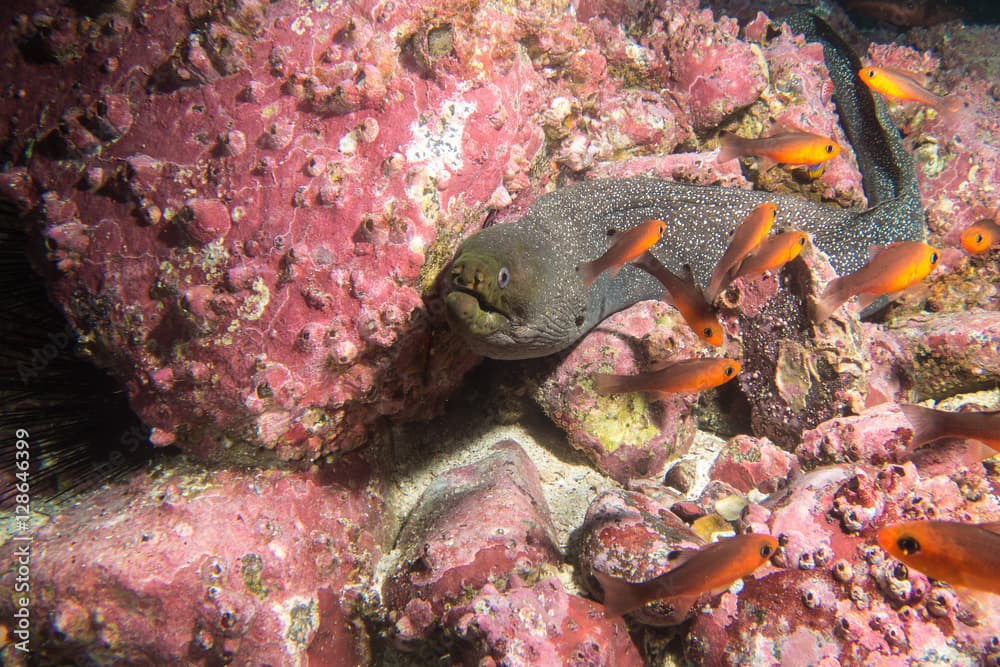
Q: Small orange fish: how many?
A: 12